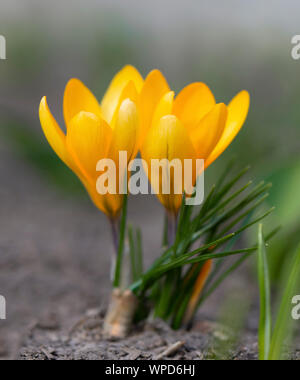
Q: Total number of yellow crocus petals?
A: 12